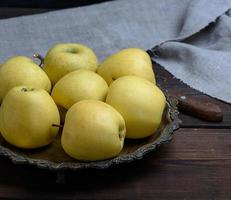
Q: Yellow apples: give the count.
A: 7